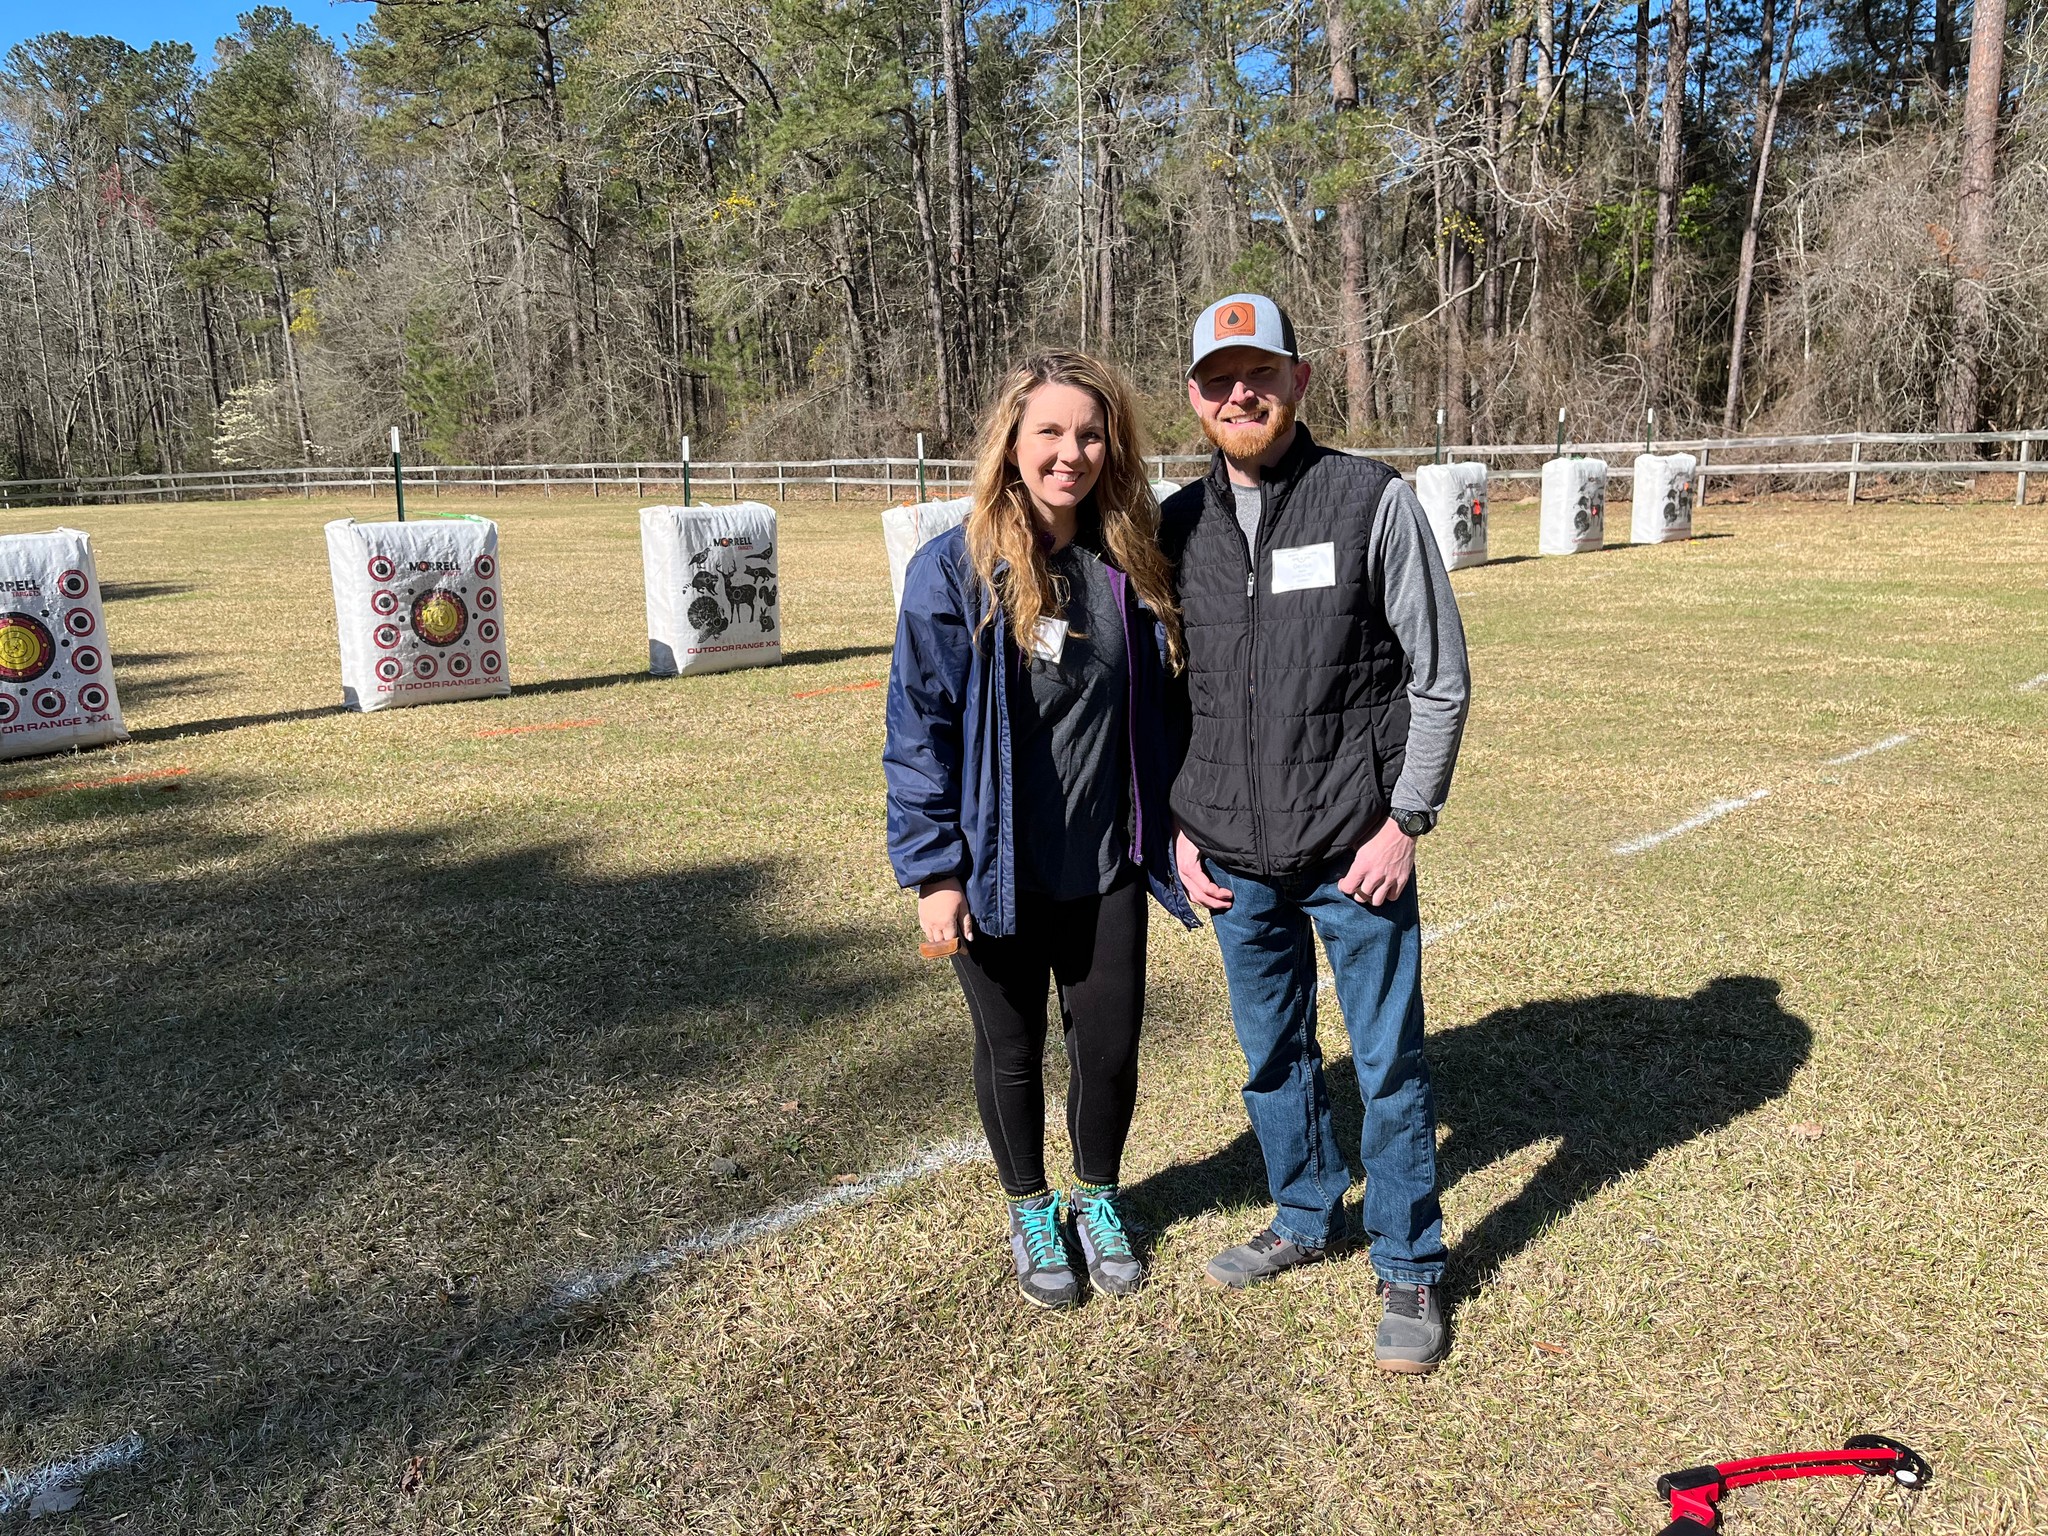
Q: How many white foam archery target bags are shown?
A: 8